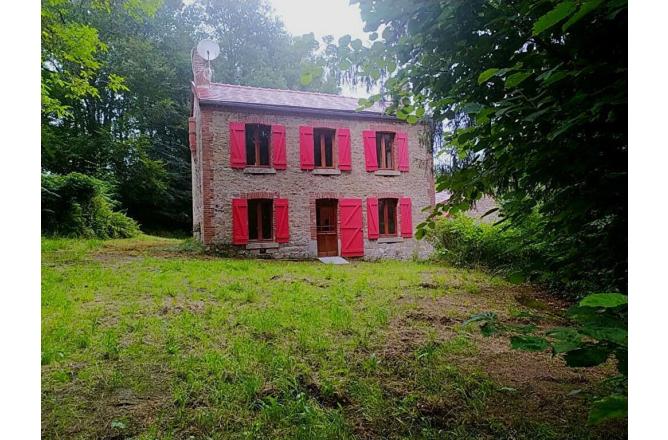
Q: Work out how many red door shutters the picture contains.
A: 1